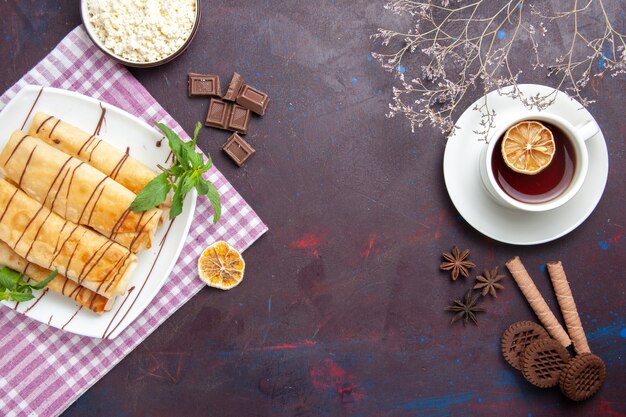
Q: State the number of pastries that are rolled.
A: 4